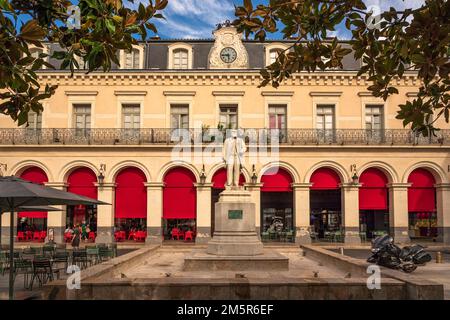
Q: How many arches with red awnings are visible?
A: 9